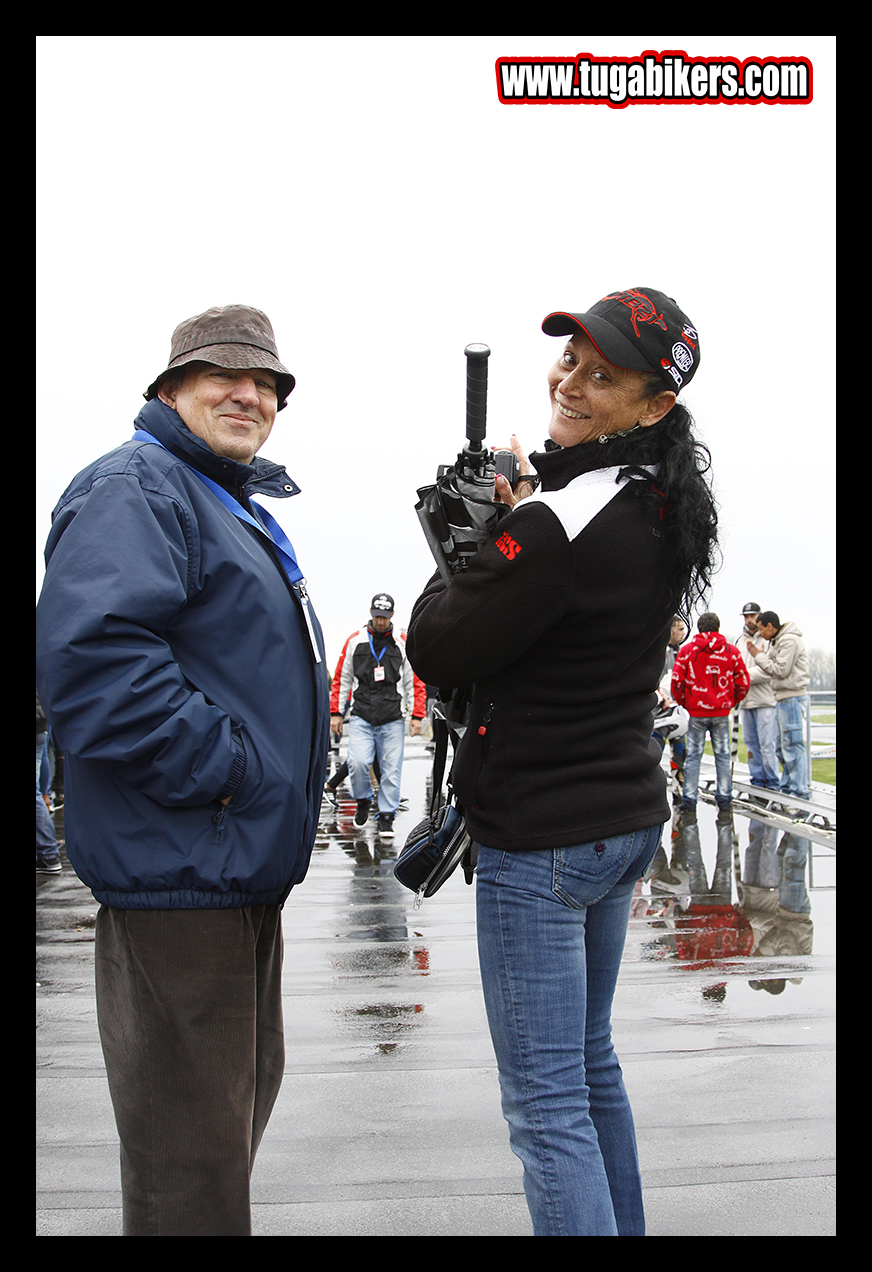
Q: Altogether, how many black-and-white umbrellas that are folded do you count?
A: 1